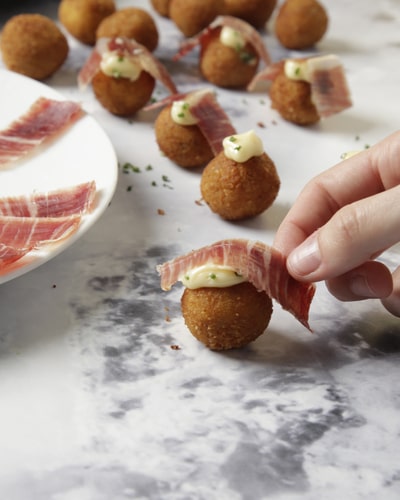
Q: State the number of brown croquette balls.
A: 13